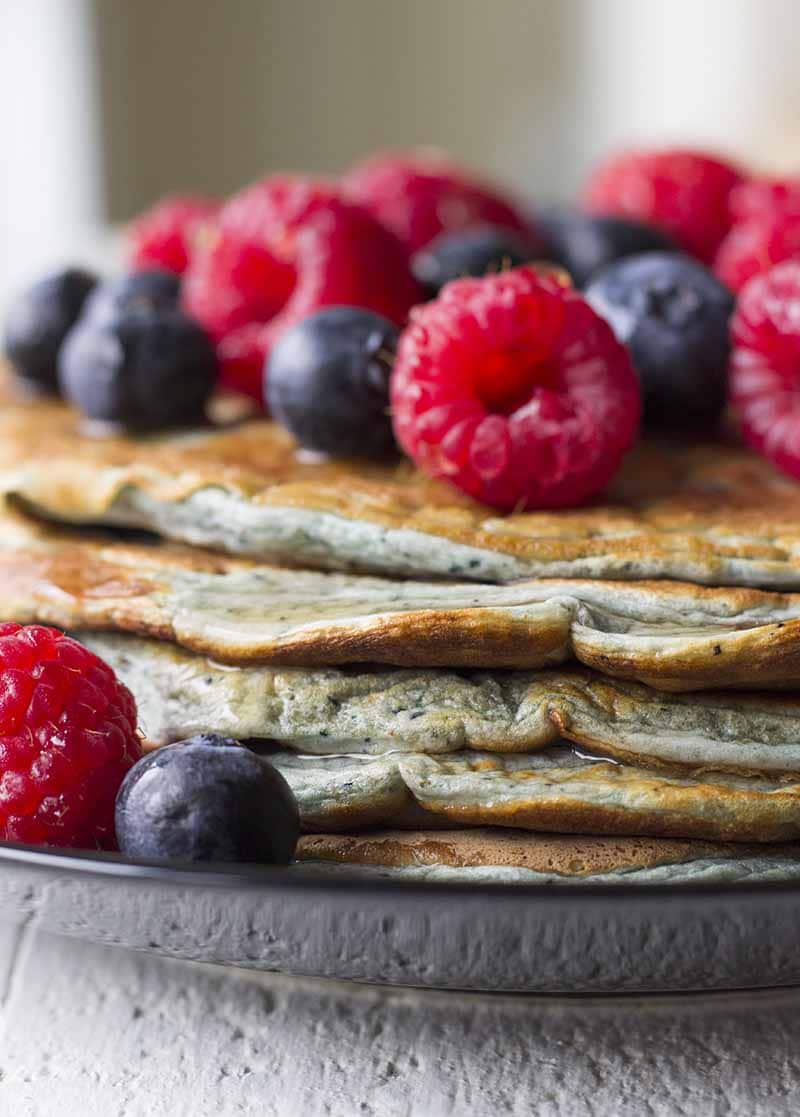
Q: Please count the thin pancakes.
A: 5